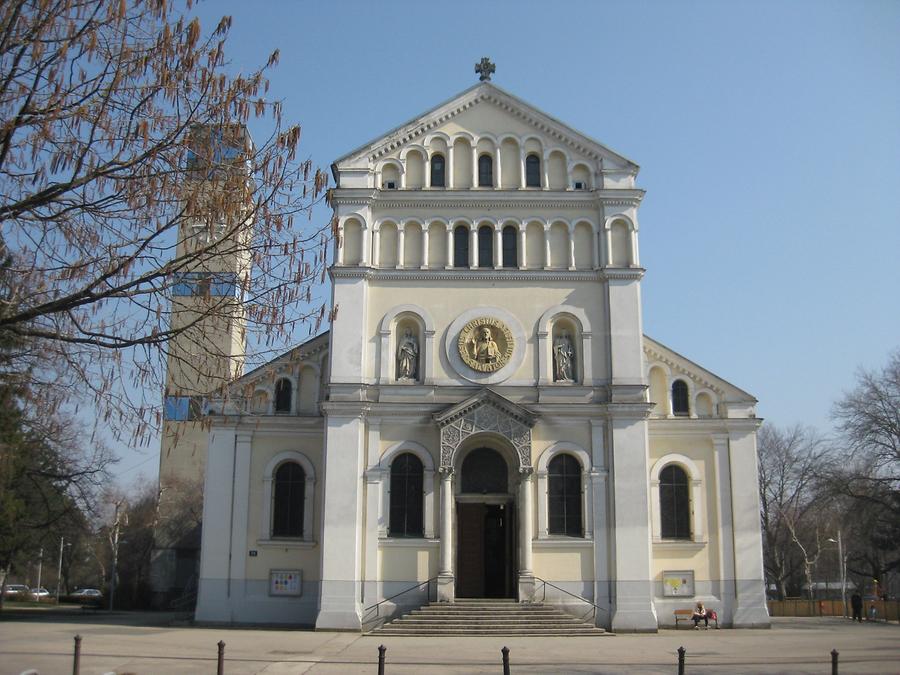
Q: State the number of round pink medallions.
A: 0